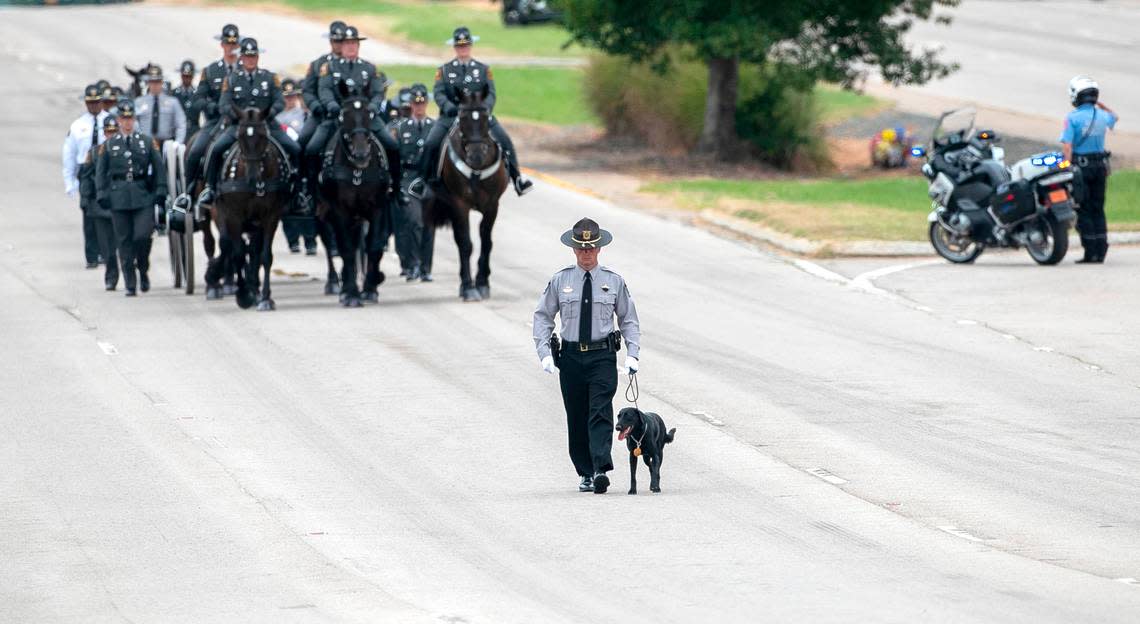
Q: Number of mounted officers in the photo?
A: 5